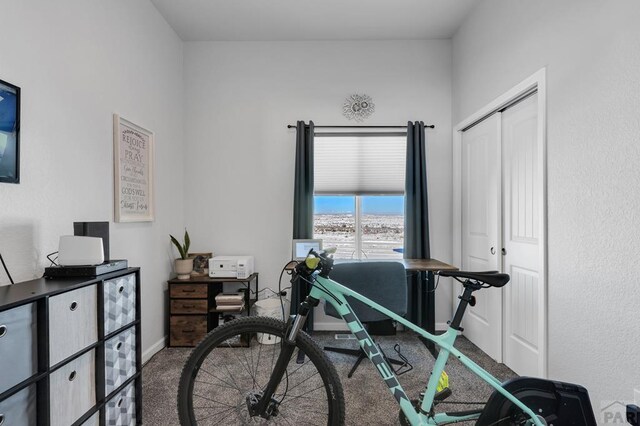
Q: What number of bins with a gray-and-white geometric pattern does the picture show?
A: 3